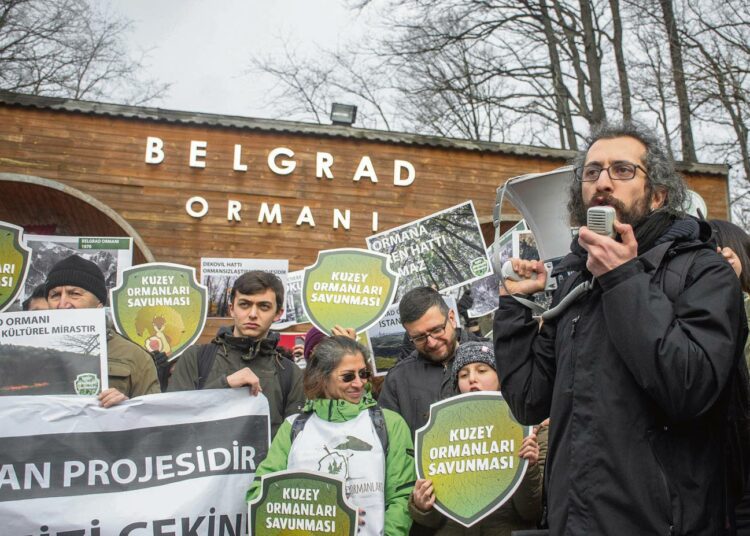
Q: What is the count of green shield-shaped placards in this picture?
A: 5